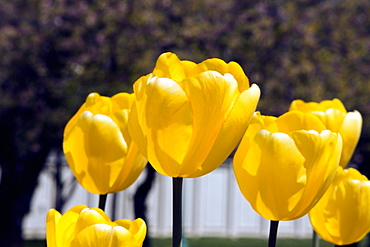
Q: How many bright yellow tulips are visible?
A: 6